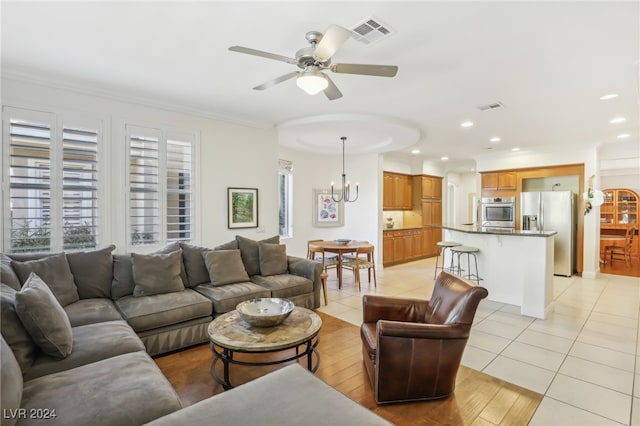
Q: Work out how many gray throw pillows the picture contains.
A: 5